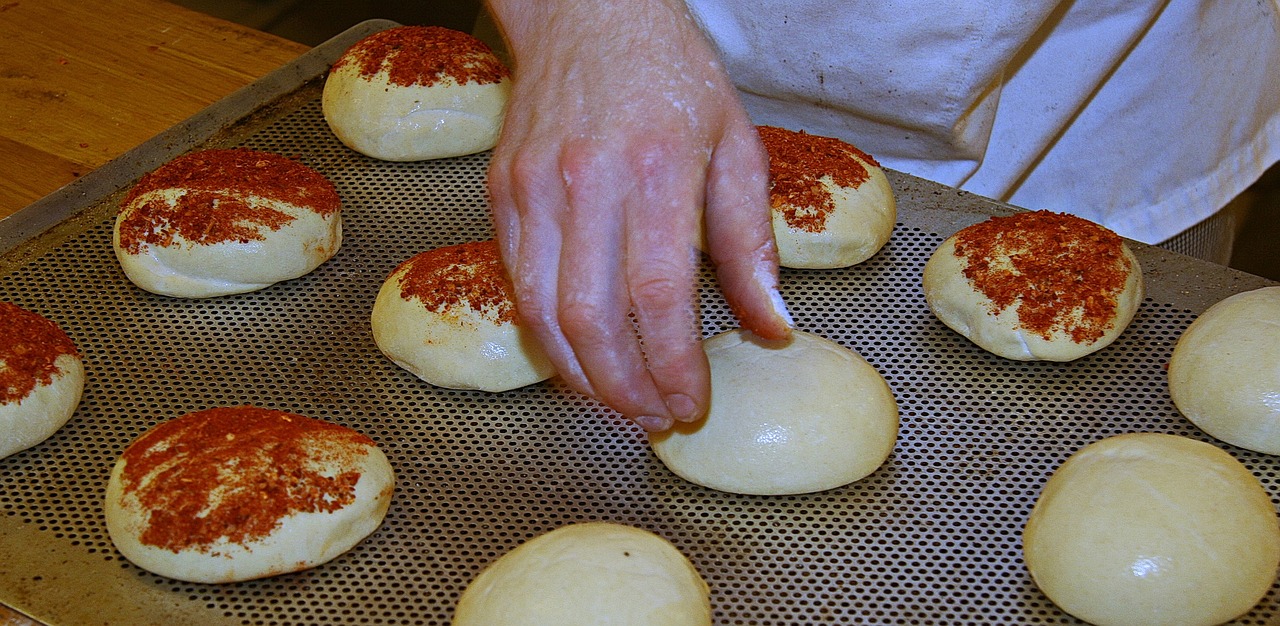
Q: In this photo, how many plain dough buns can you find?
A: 4